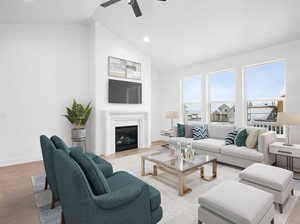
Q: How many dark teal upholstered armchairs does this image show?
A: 2